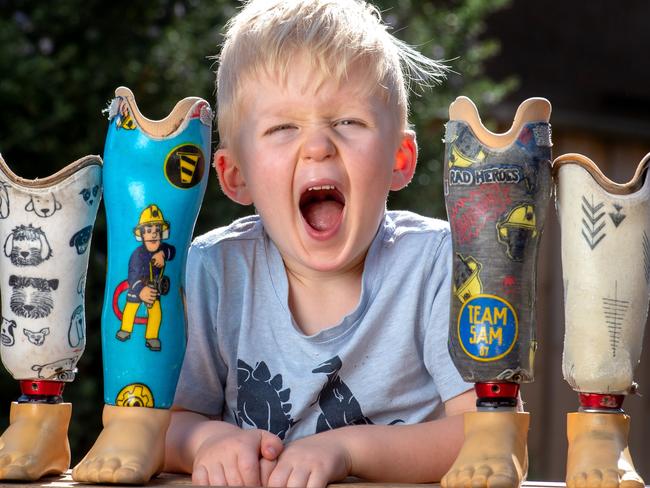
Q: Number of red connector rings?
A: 3